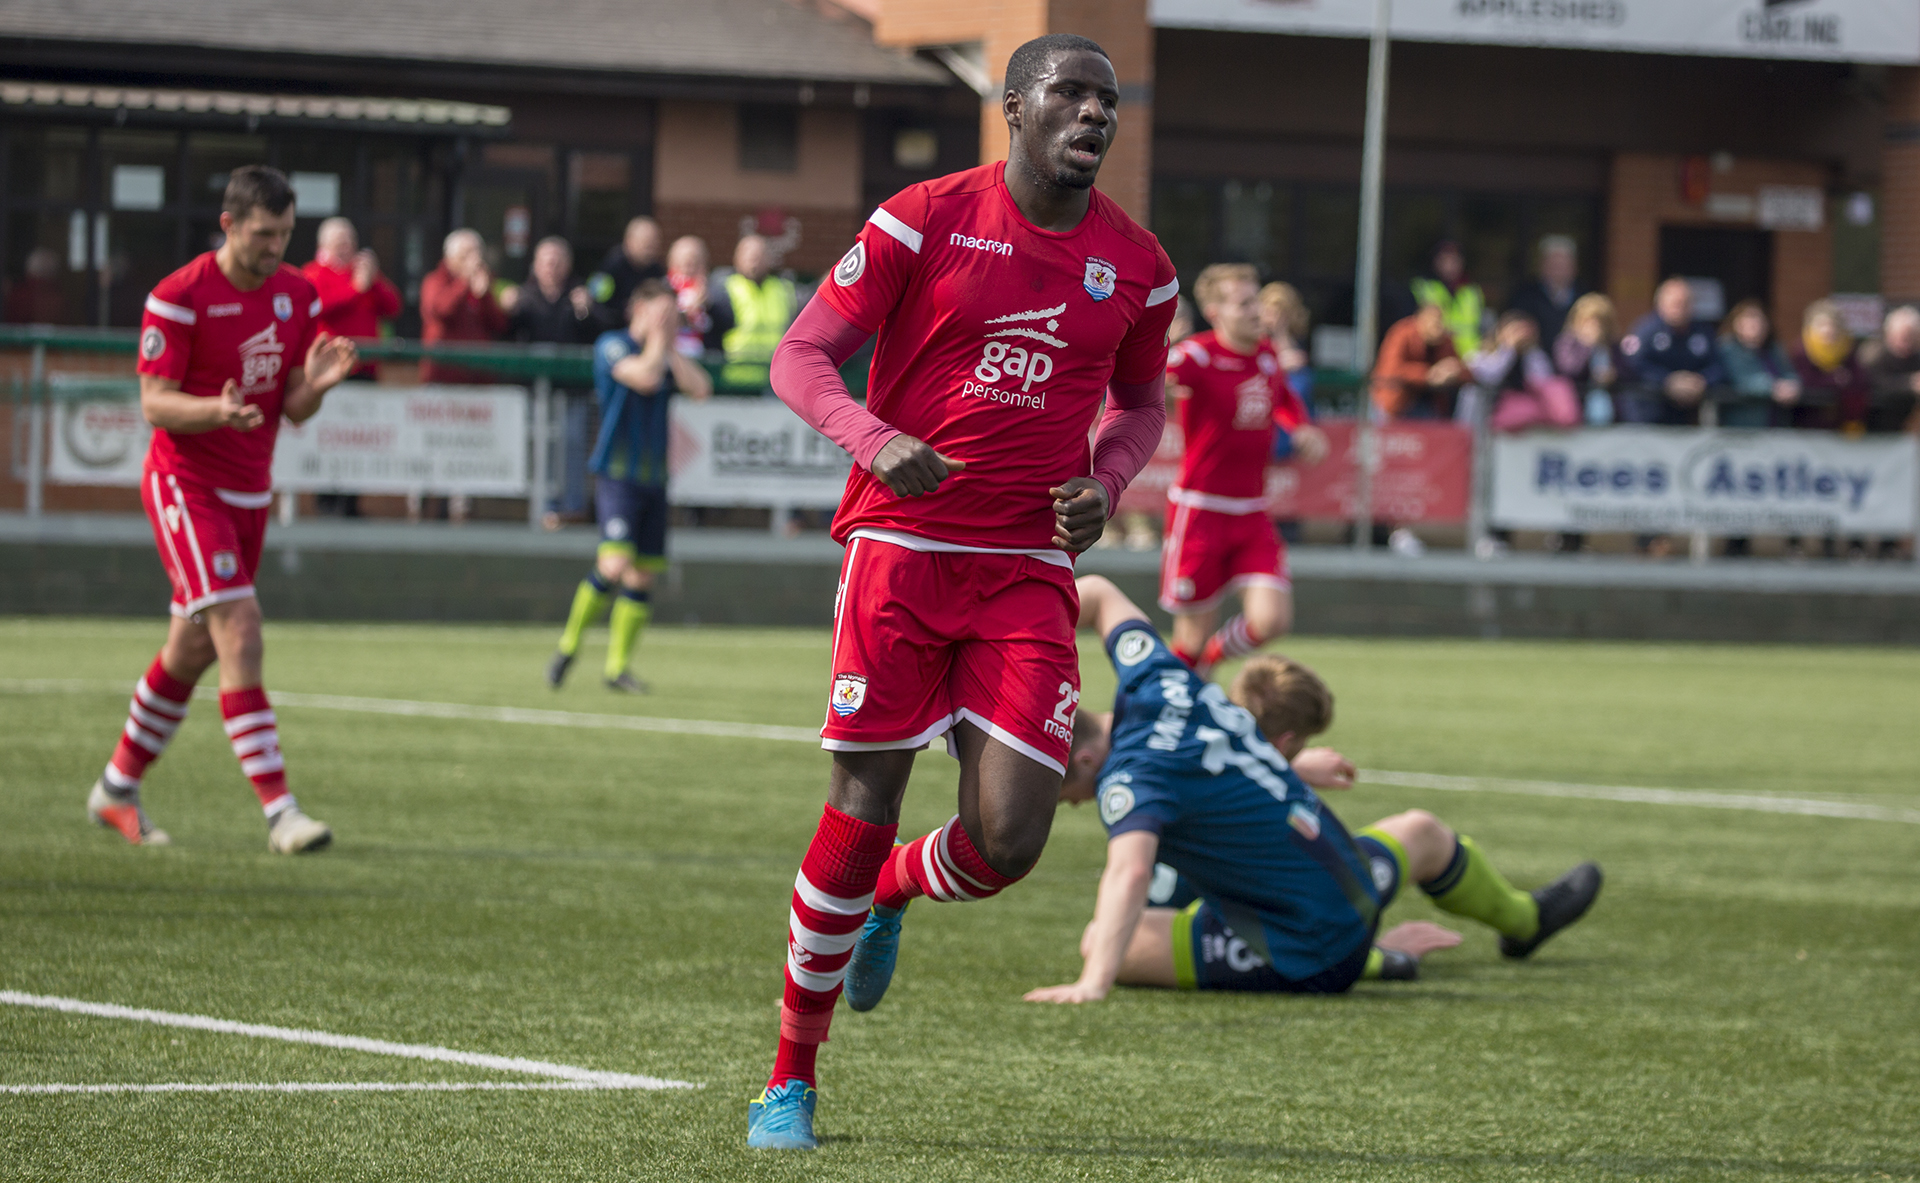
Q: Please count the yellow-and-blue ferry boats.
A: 0